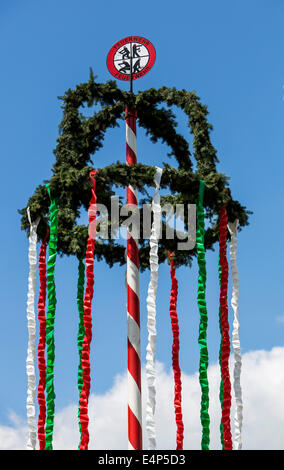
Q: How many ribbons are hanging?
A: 11